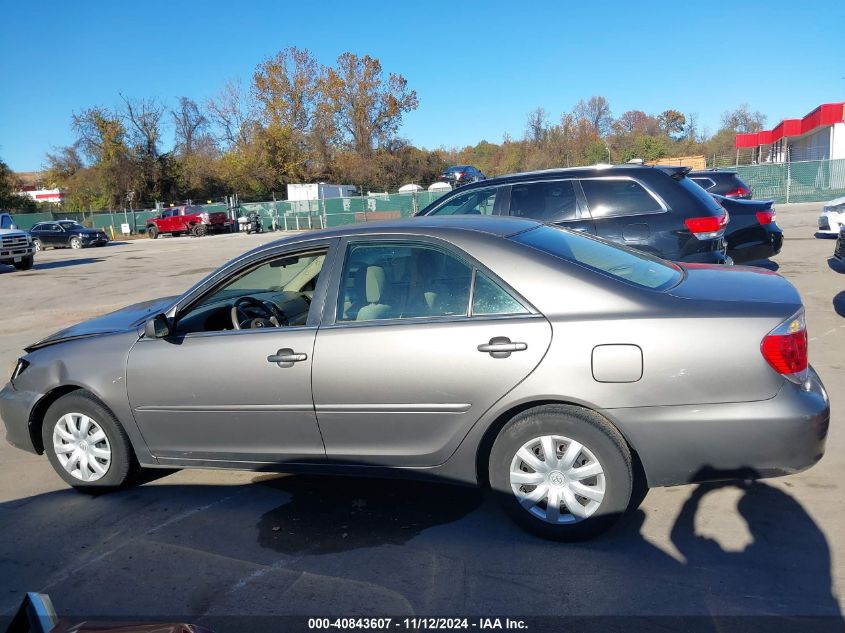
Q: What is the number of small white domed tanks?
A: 2